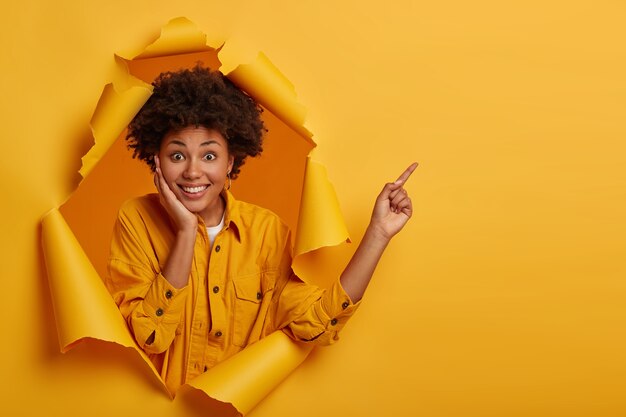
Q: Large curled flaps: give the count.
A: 6